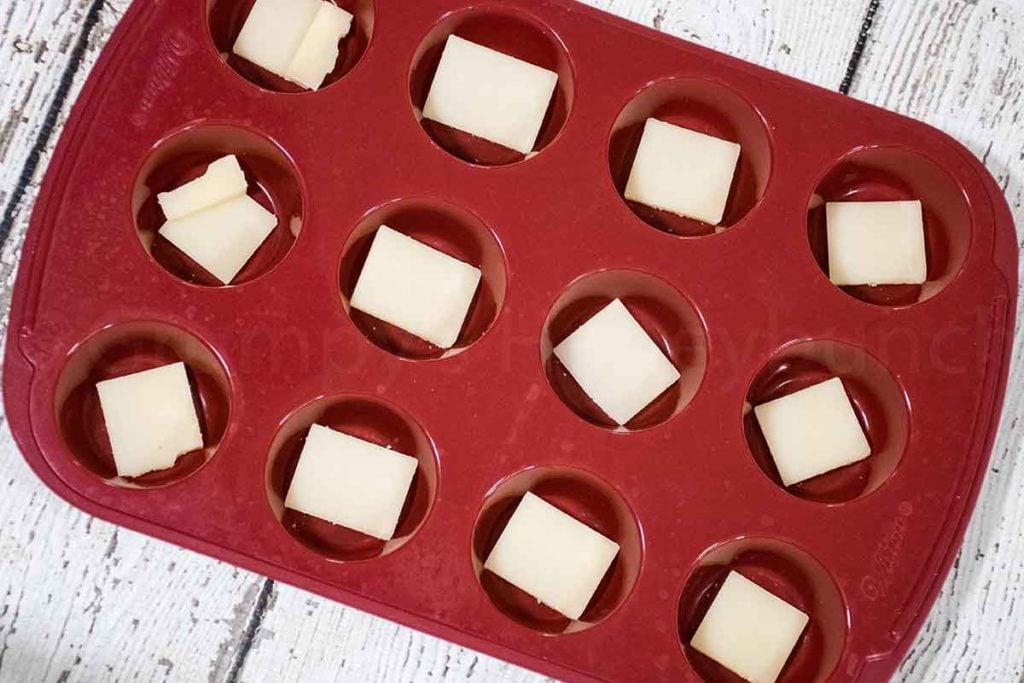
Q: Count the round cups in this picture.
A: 12